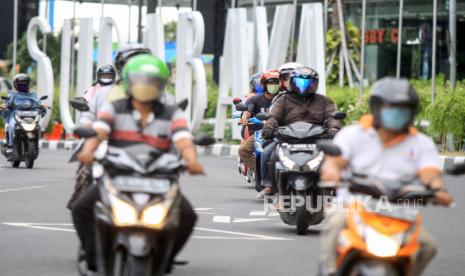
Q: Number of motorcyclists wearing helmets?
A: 9